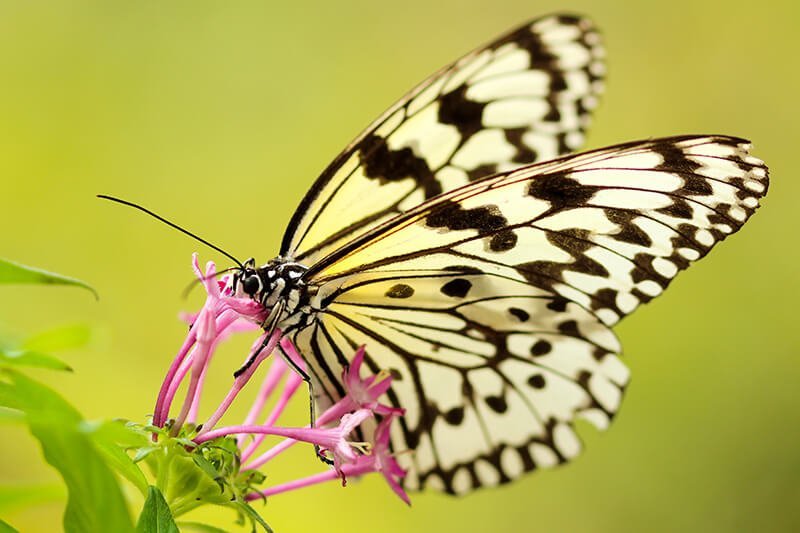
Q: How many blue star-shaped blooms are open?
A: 0